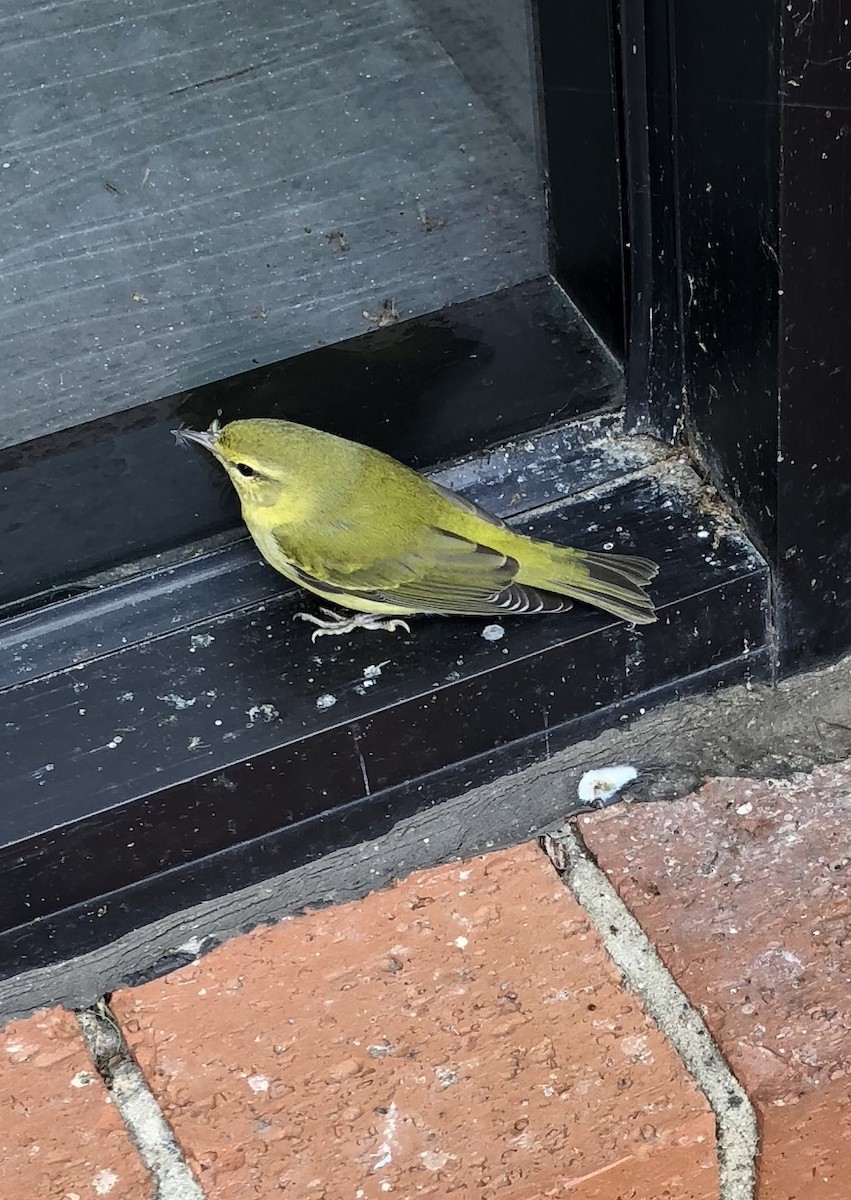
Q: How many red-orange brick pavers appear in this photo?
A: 3